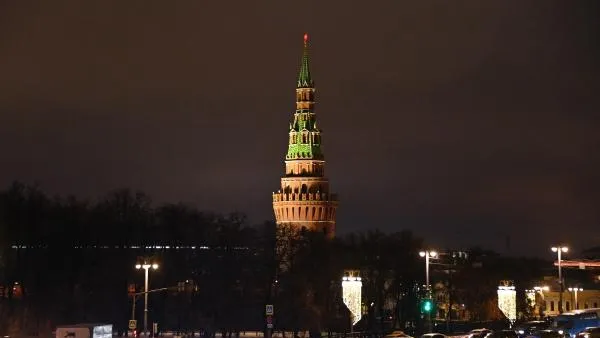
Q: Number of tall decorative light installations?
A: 2